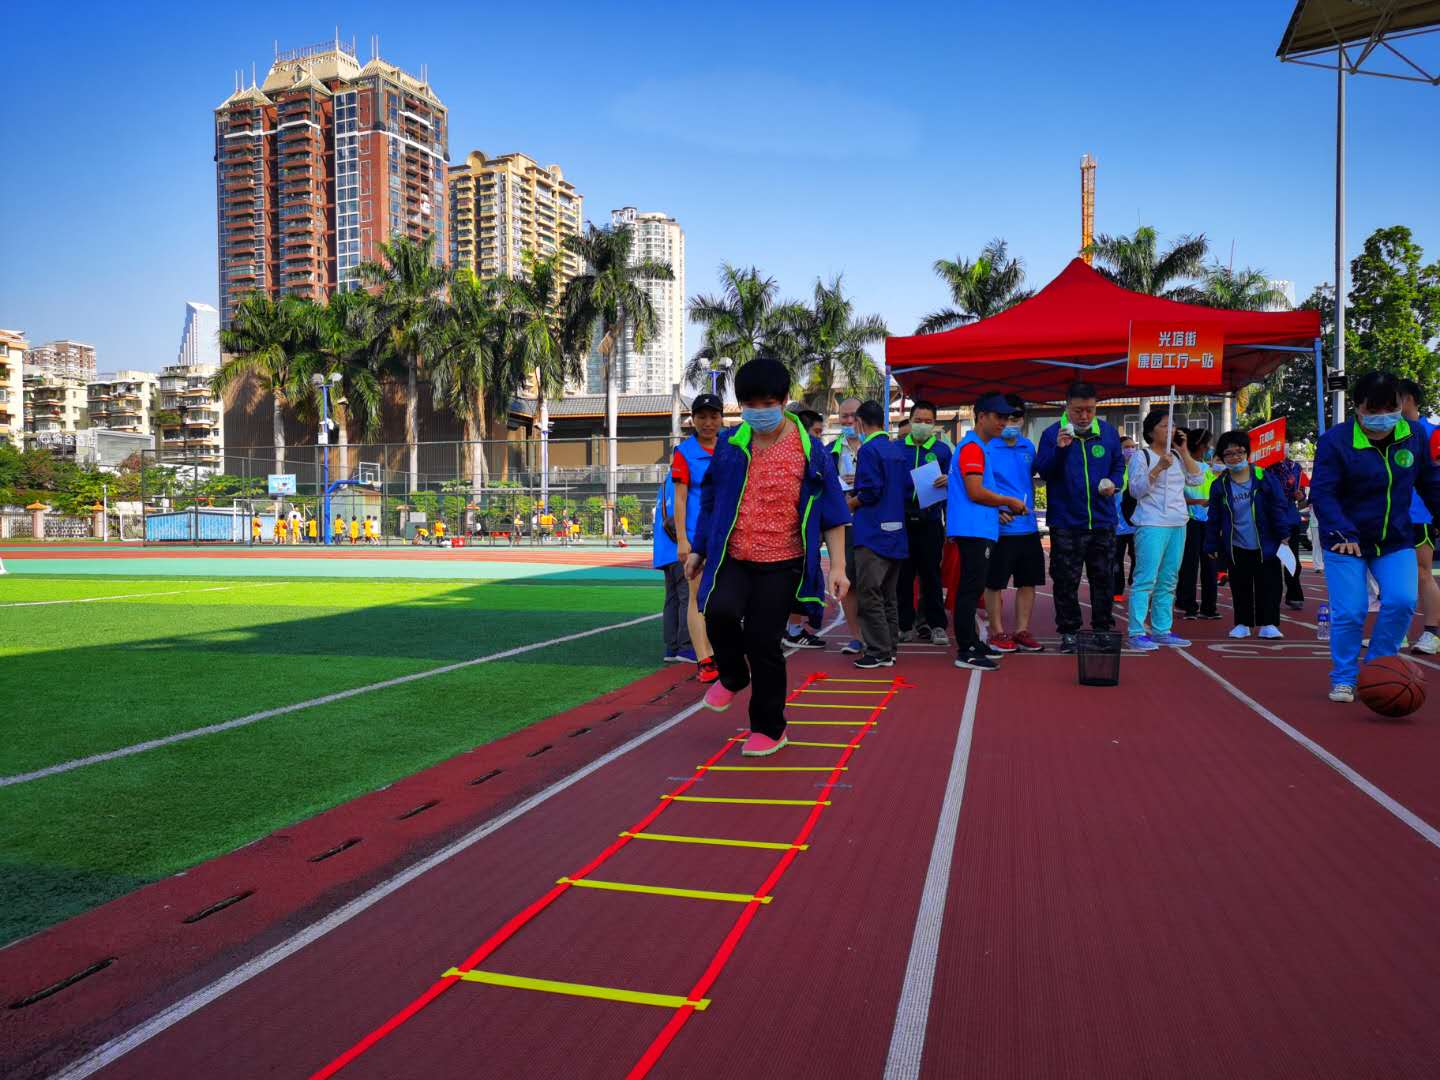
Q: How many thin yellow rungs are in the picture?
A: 10